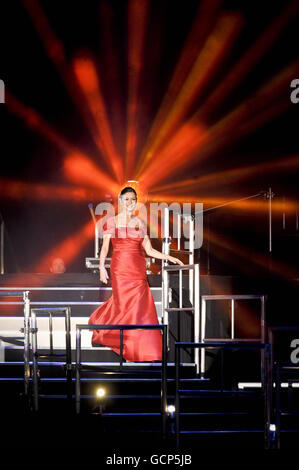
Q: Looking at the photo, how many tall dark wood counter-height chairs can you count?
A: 0